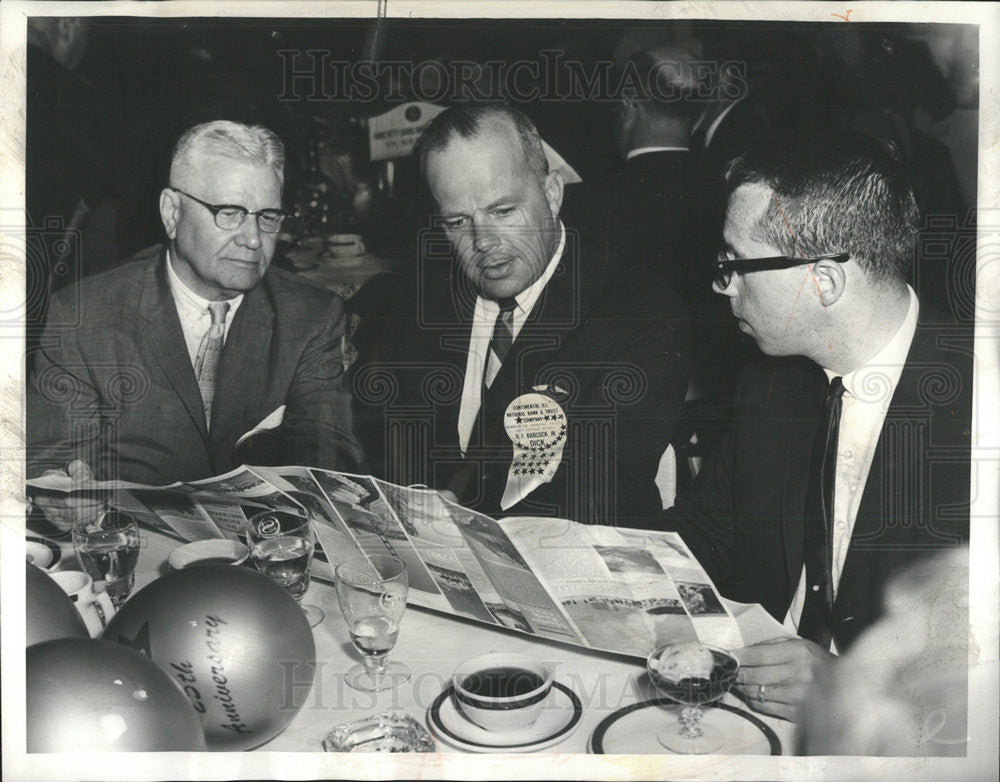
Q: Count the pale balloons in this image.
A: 3